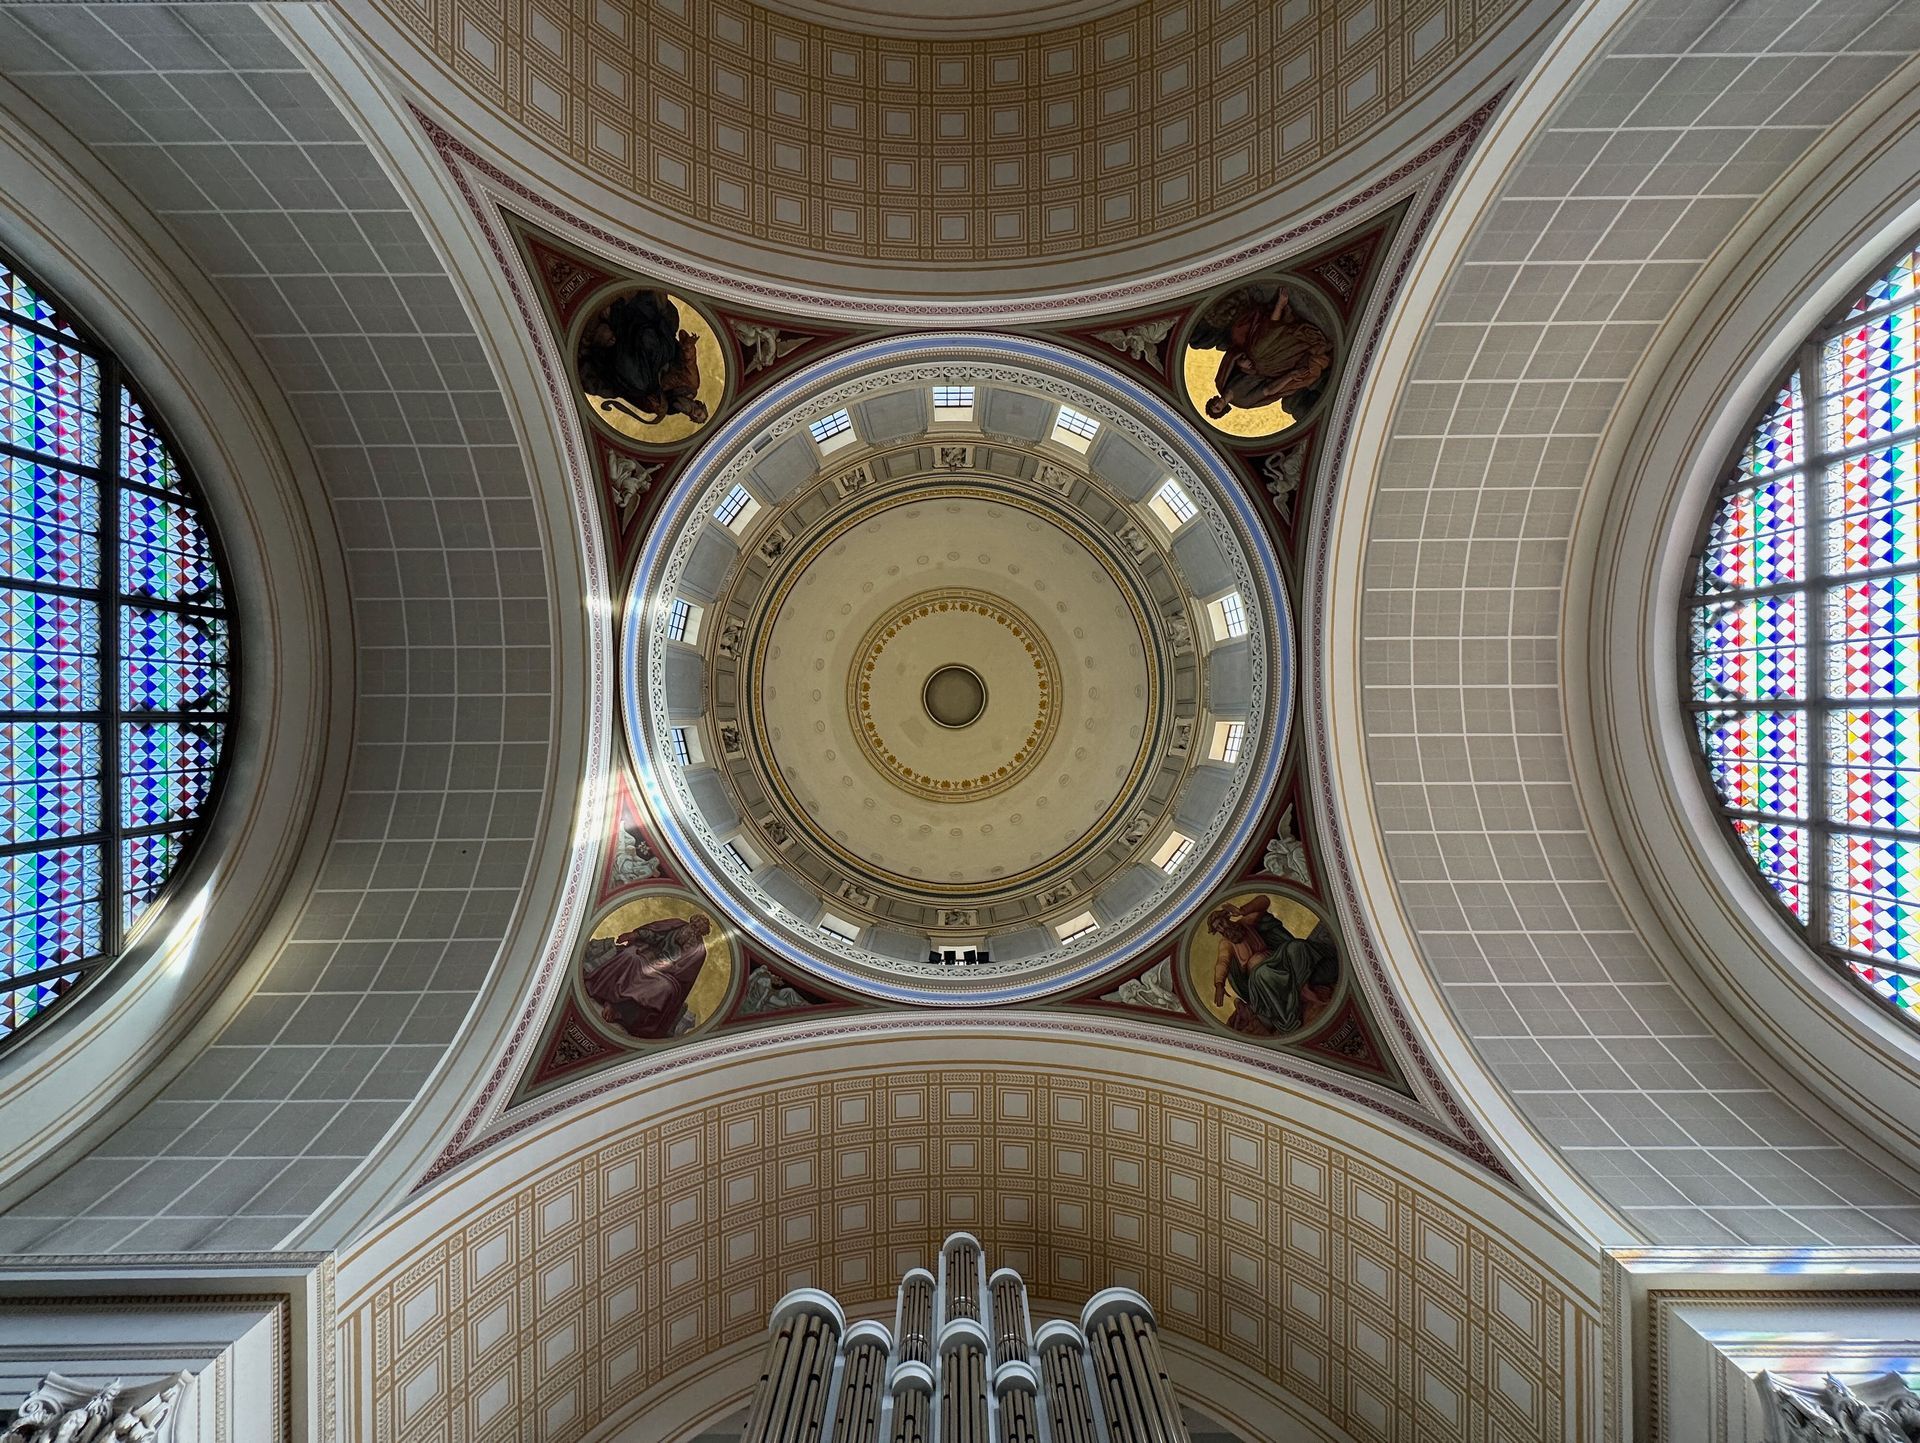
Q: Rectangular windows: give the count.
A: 14